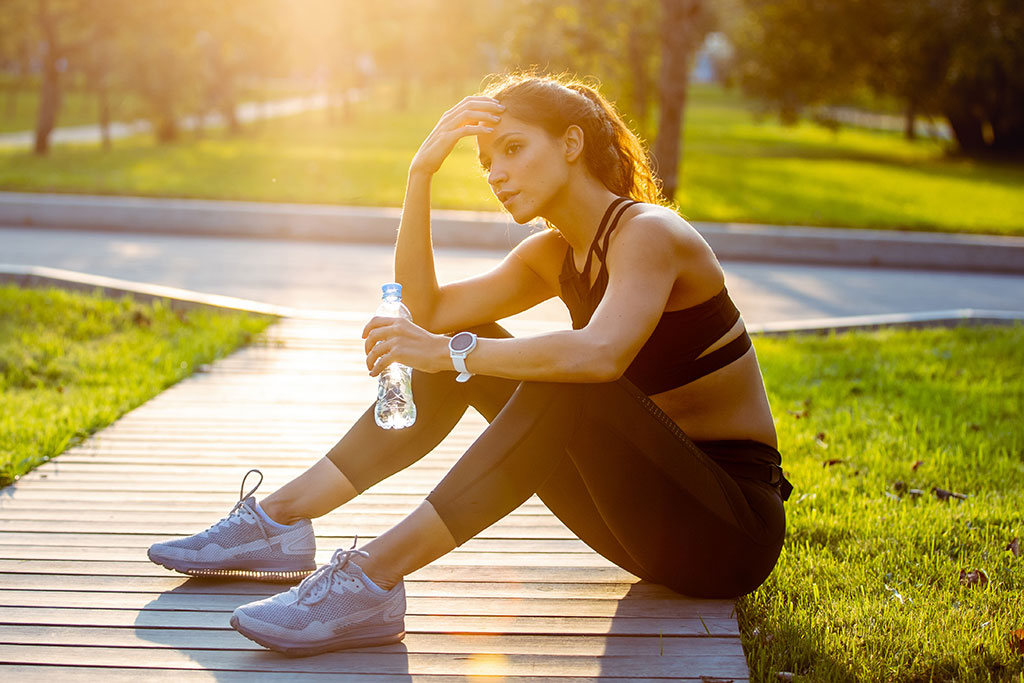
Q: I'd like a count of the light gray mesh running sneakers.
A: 2